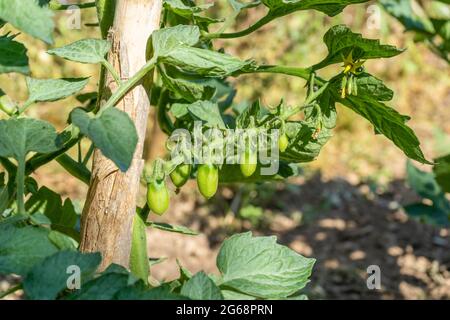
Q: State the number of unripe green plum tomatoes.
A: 5